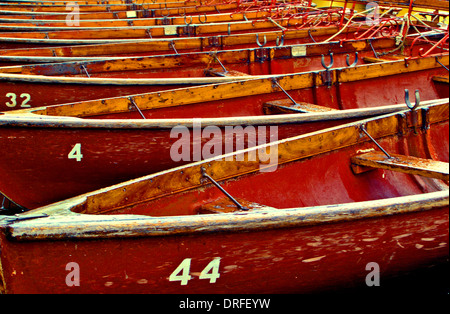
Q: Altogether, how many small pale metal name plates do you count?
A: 3